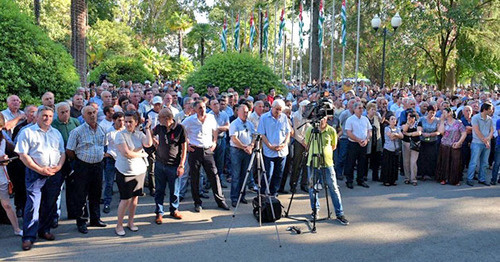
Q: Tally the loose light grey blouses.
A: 1